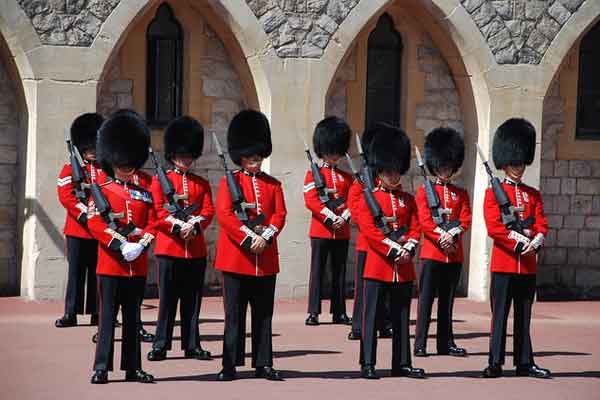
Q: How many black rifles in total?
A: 9